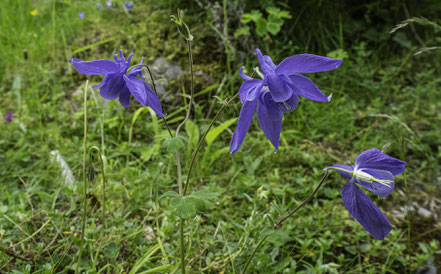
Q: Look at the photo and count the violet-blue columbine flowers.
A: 3